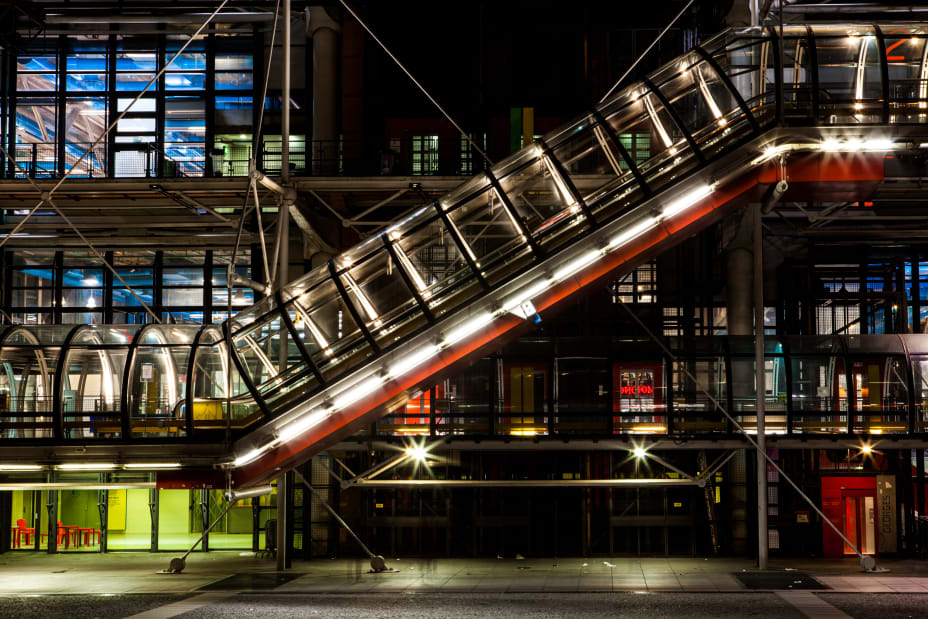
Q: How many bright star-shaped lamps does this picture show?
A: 3